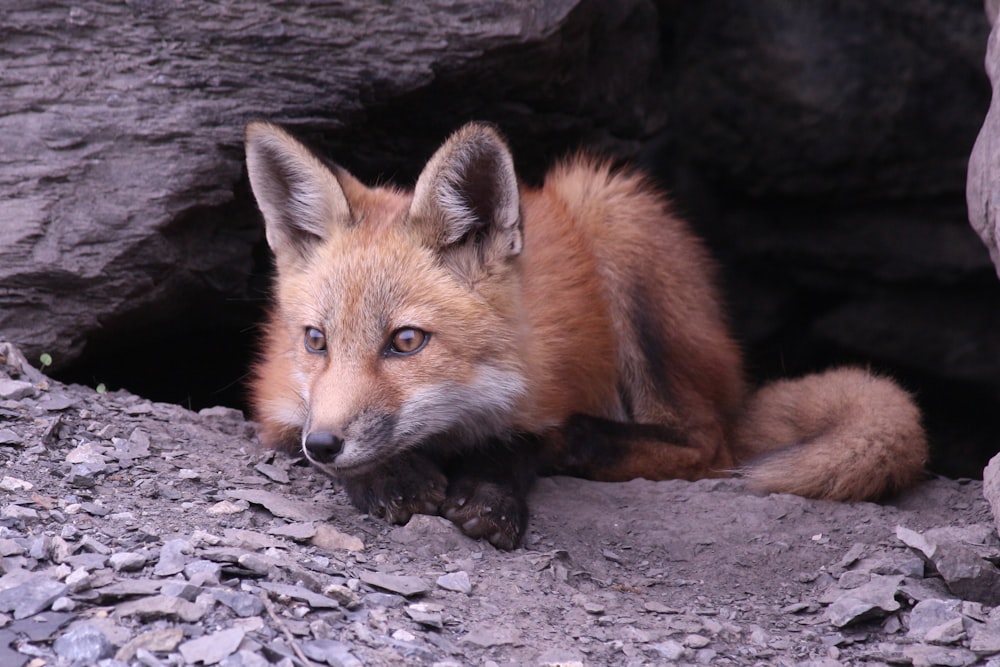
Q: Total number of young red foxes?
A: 1